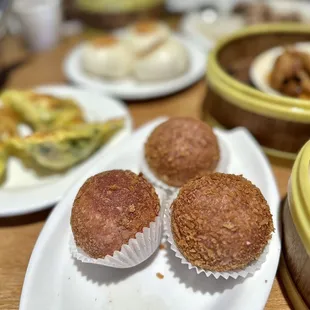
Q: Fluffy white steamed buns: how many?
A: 3